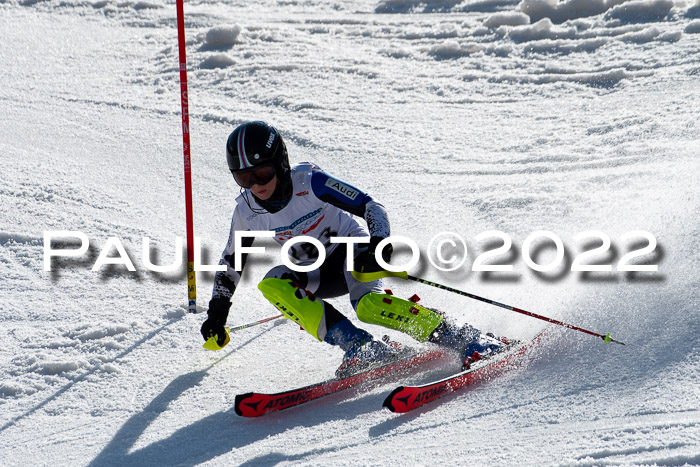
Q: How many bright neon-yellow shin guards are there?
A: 2